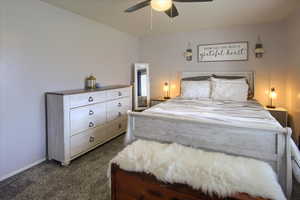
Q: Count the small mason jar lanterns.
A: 2